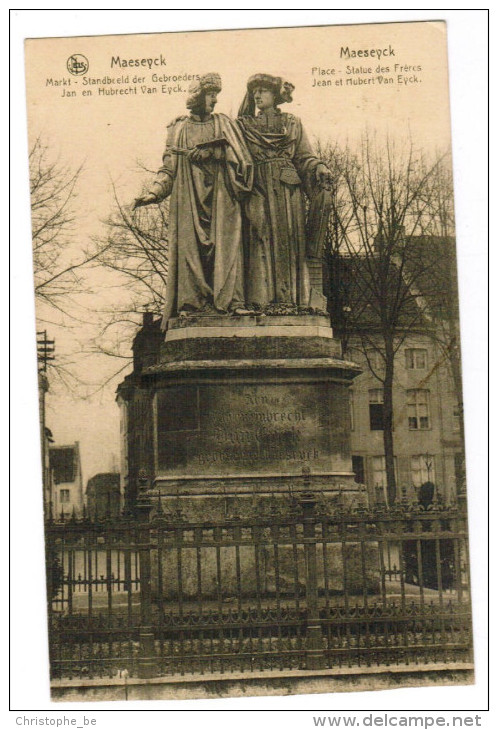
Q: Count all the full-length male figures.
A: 2